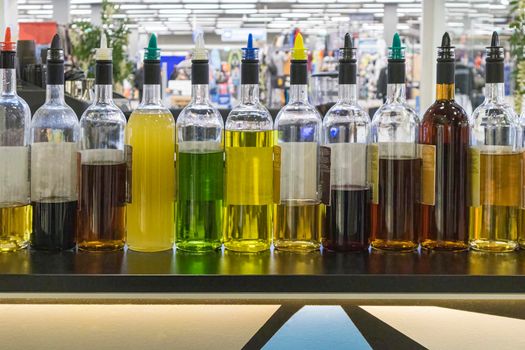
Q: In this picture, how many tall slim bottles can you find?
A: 11